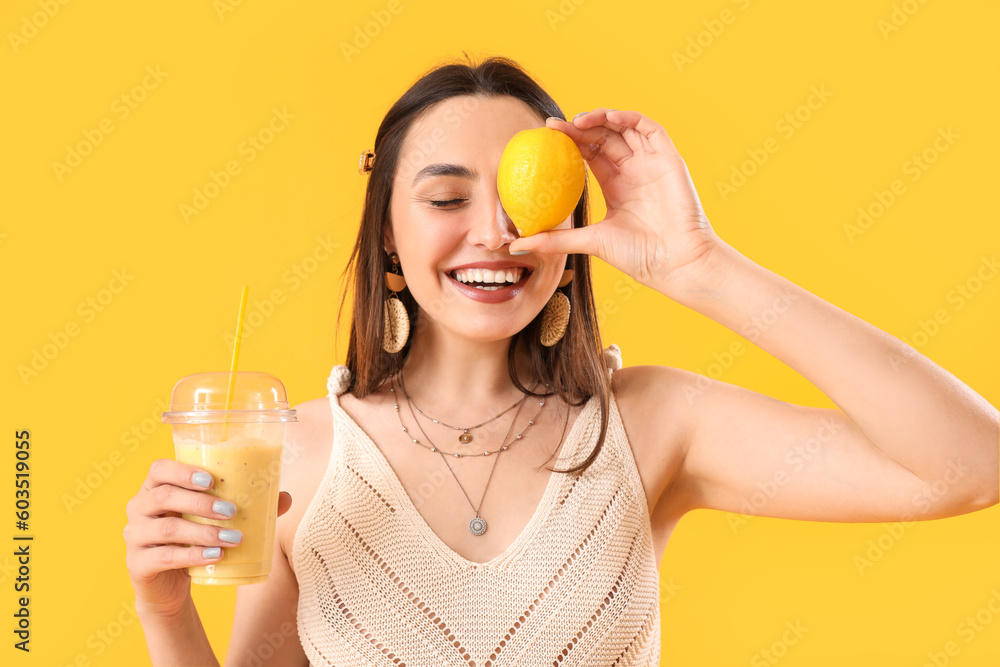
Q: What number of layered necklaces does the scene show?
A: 3